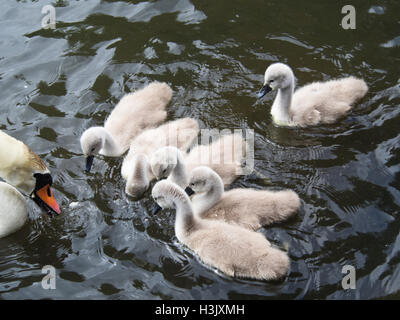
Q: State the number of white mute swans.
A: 1